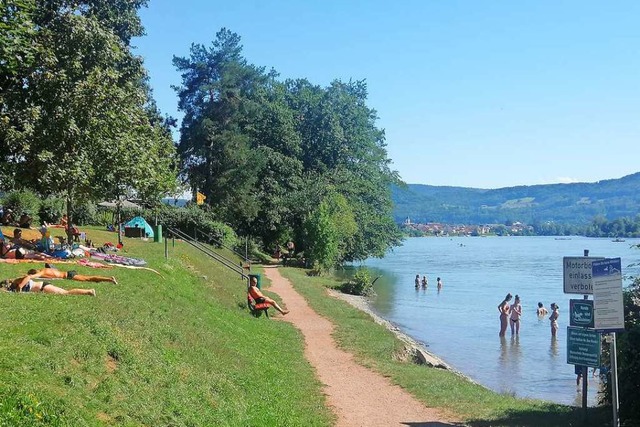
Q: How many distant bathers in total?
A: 3